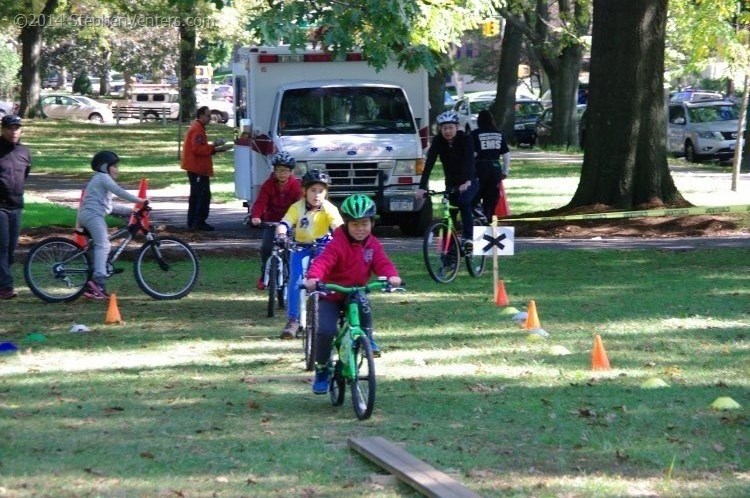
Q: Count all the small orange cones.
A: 4